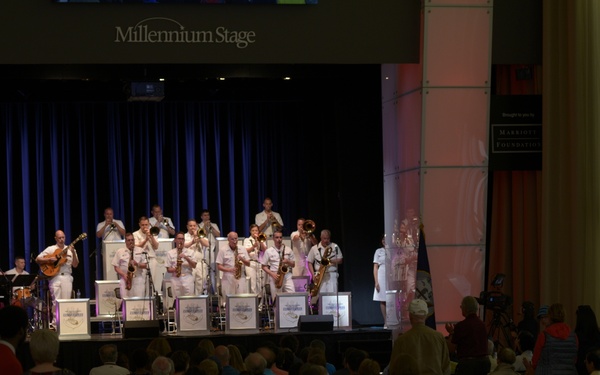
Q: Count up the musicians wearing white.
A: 15